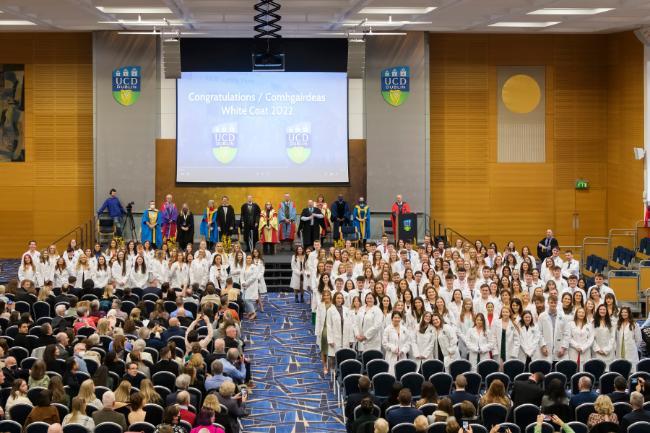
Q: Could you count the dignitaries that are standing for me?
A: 13